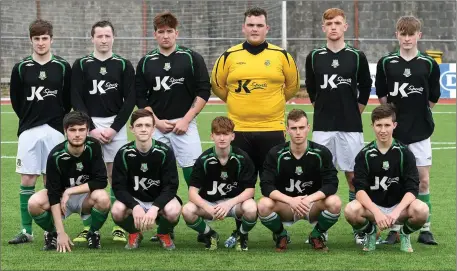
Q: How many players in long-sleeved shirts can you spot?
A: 11